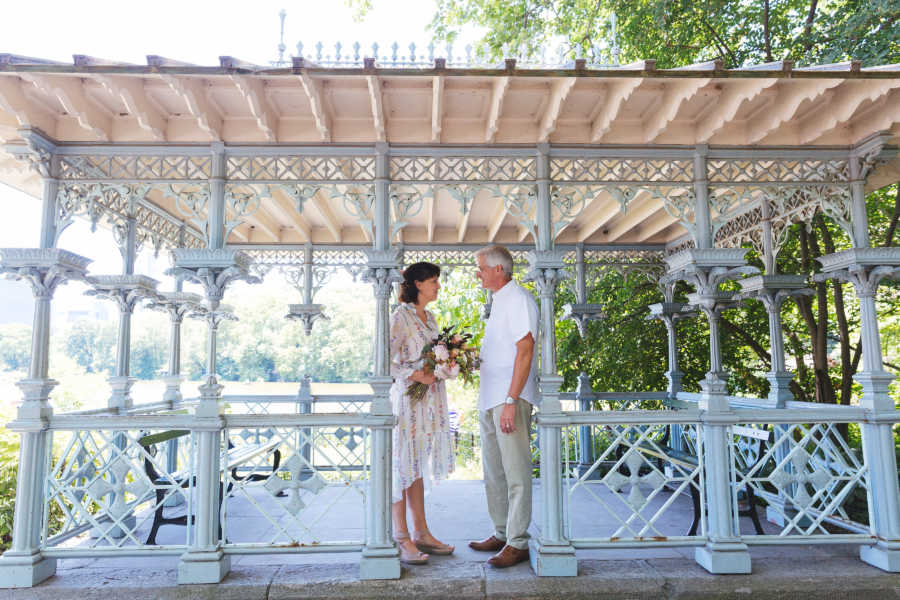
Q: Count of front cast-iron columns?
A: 6